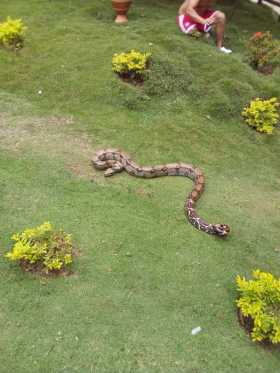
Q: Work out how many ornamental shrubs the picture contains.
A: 6